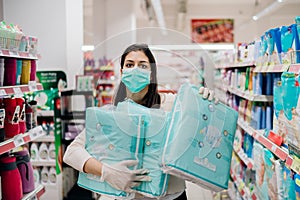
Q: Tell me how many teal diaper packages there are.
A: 3